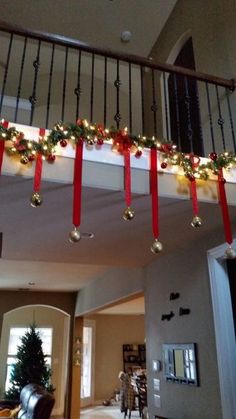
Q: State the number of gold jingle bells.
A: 6